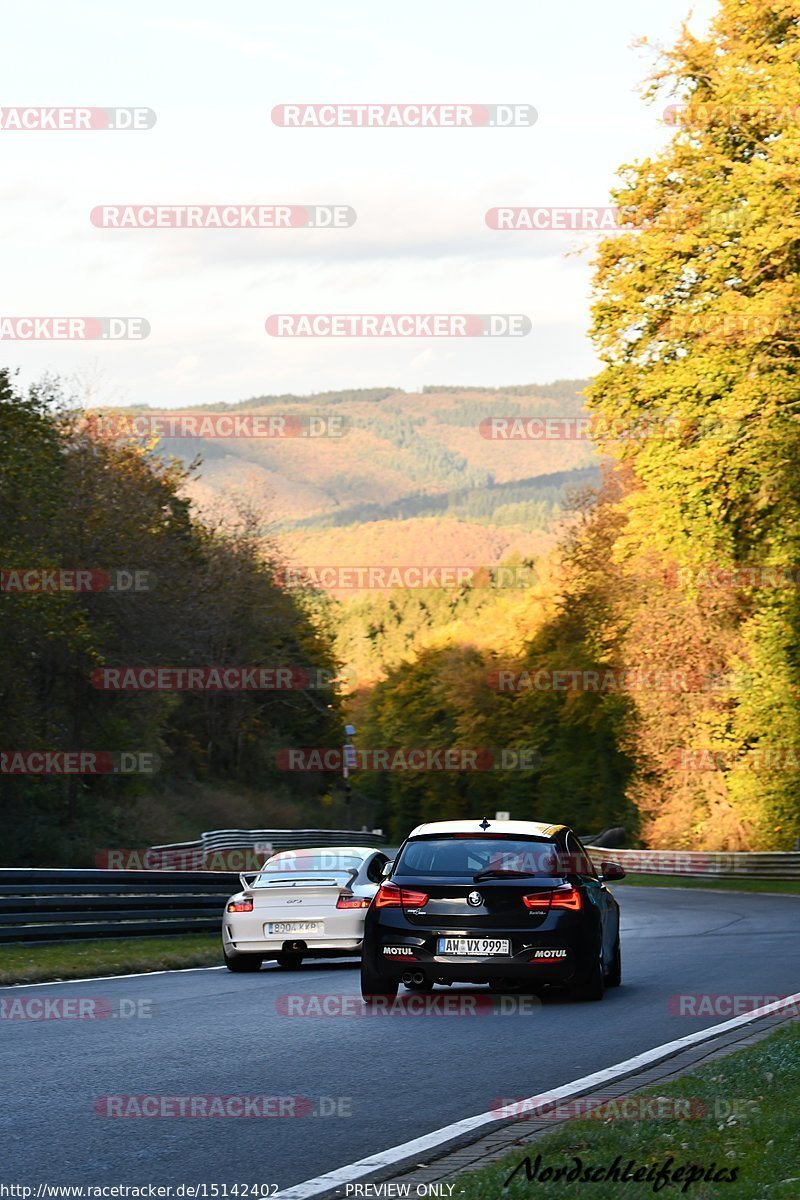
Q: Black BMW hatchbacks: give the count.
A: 1